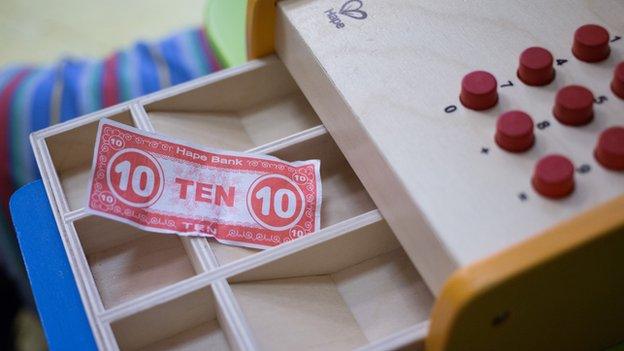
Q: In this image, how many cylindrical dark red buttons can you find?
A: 8